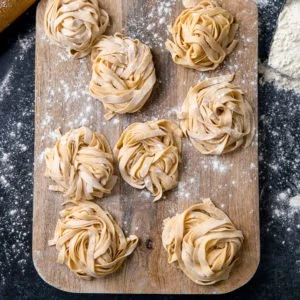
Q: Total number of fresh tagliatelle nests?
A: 8